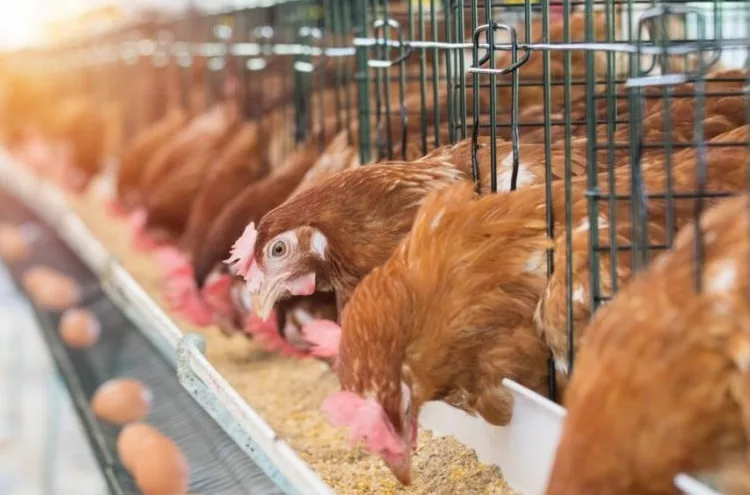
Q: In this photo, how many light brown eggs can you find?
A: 6